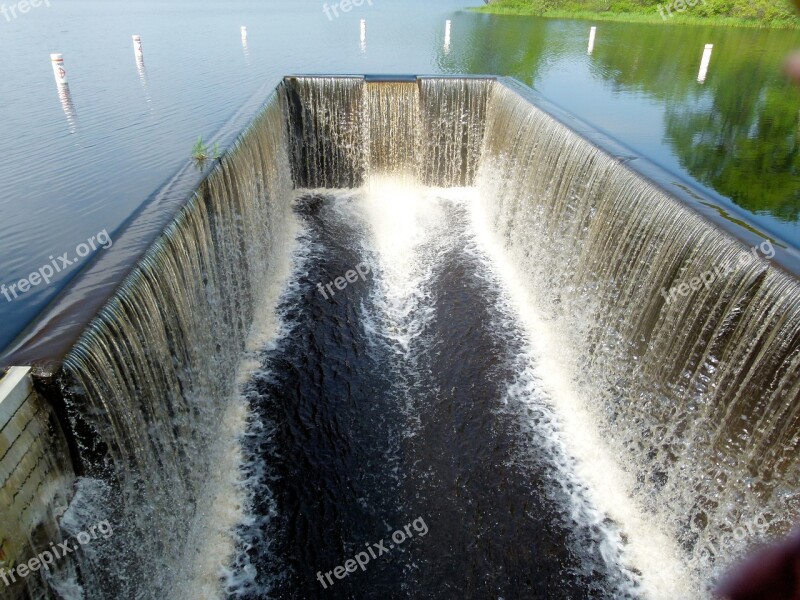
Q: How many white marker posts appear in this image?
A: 7